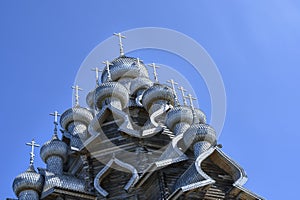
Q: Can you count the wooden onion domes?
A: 11